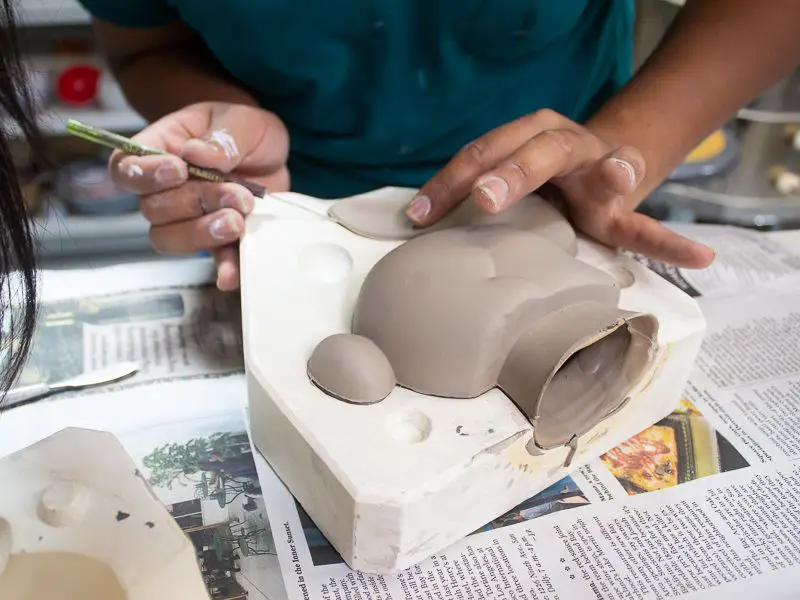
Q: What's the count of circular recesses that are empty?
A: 3